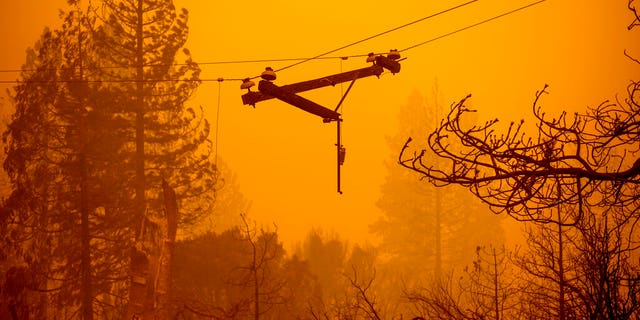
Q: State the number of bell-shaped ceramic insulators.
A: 4